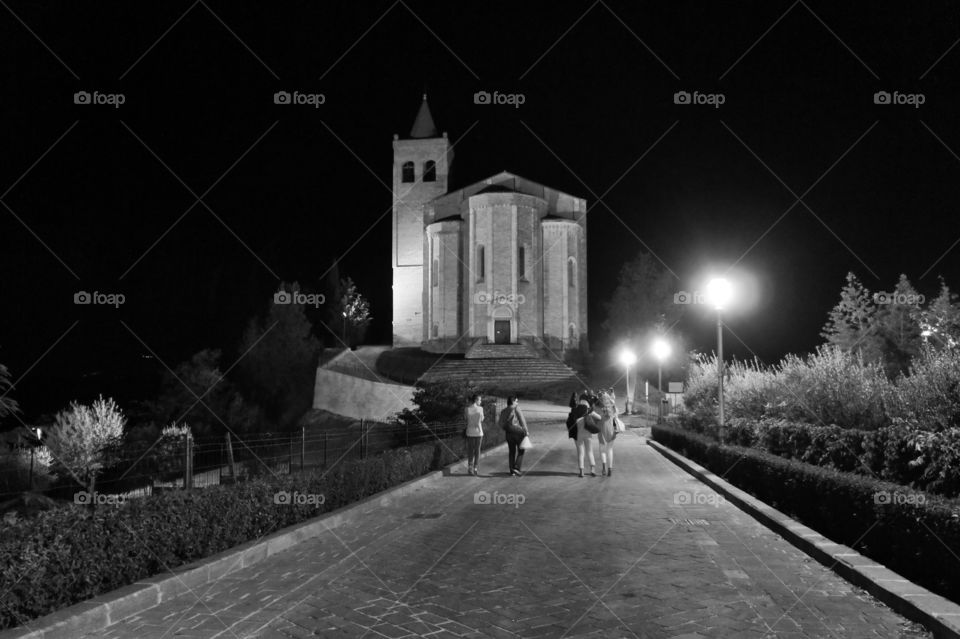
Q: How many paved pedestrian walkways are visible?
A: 1